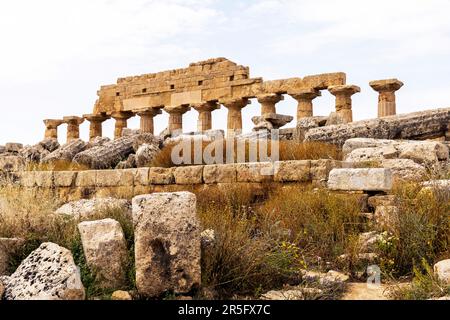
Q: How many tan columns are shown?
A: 12